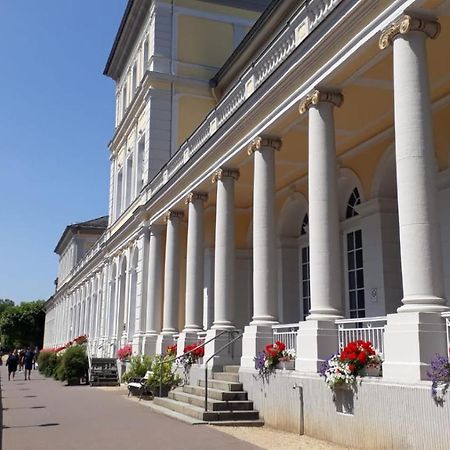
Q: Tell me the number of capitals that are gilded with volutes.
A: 6